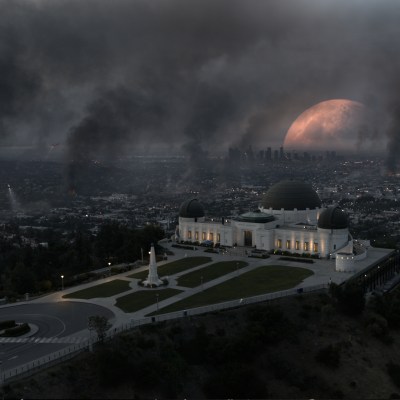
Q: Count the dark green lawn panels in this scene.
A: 5